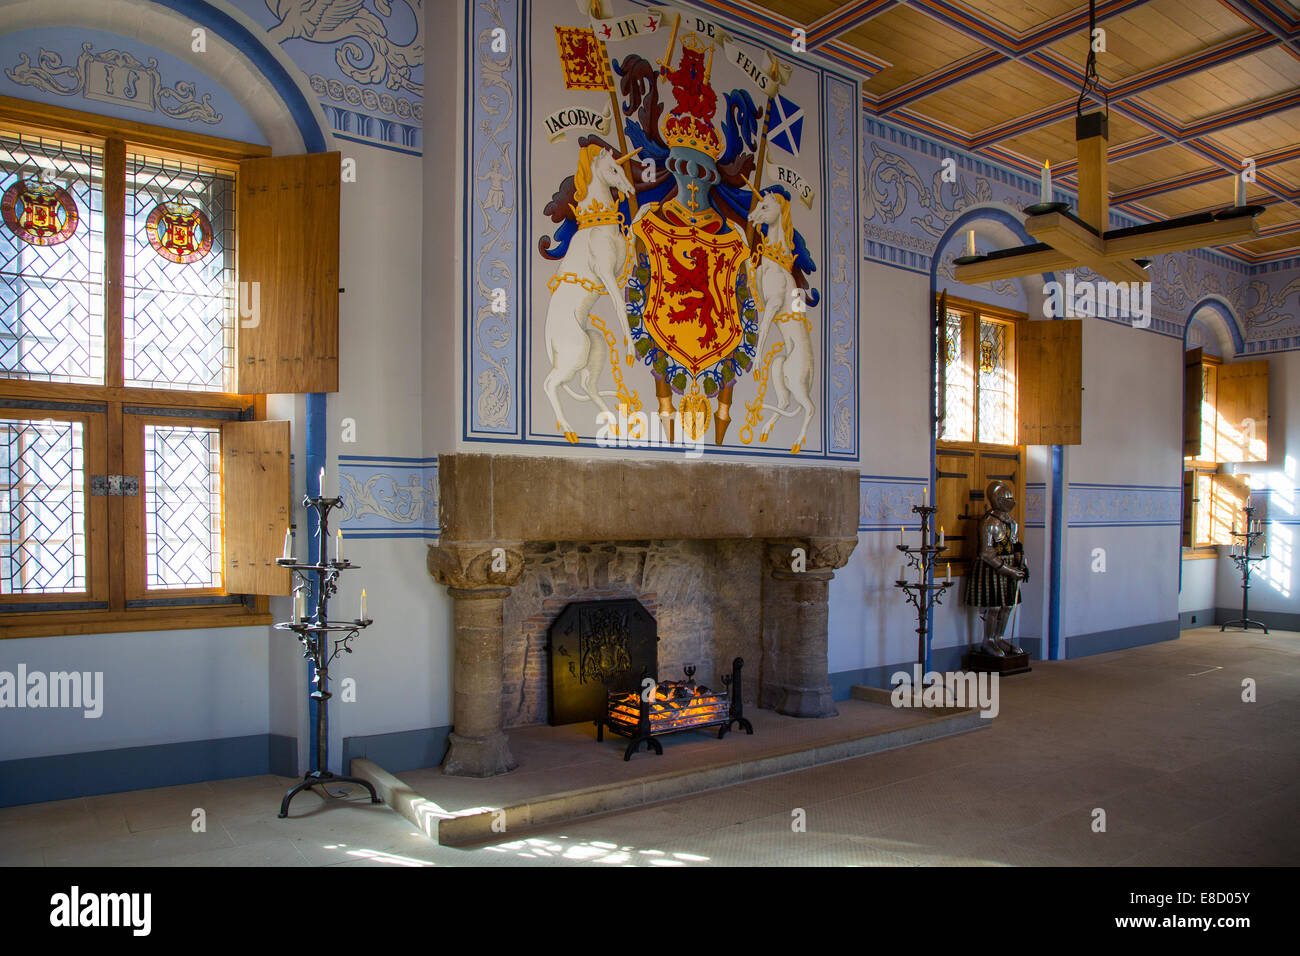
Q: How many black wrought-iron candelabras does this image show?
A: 3